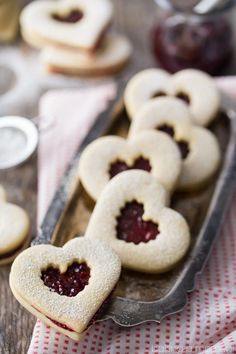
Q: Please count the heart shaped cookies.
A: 8